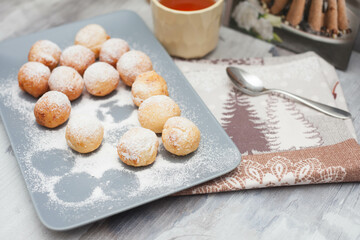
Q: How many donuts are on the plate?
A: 14